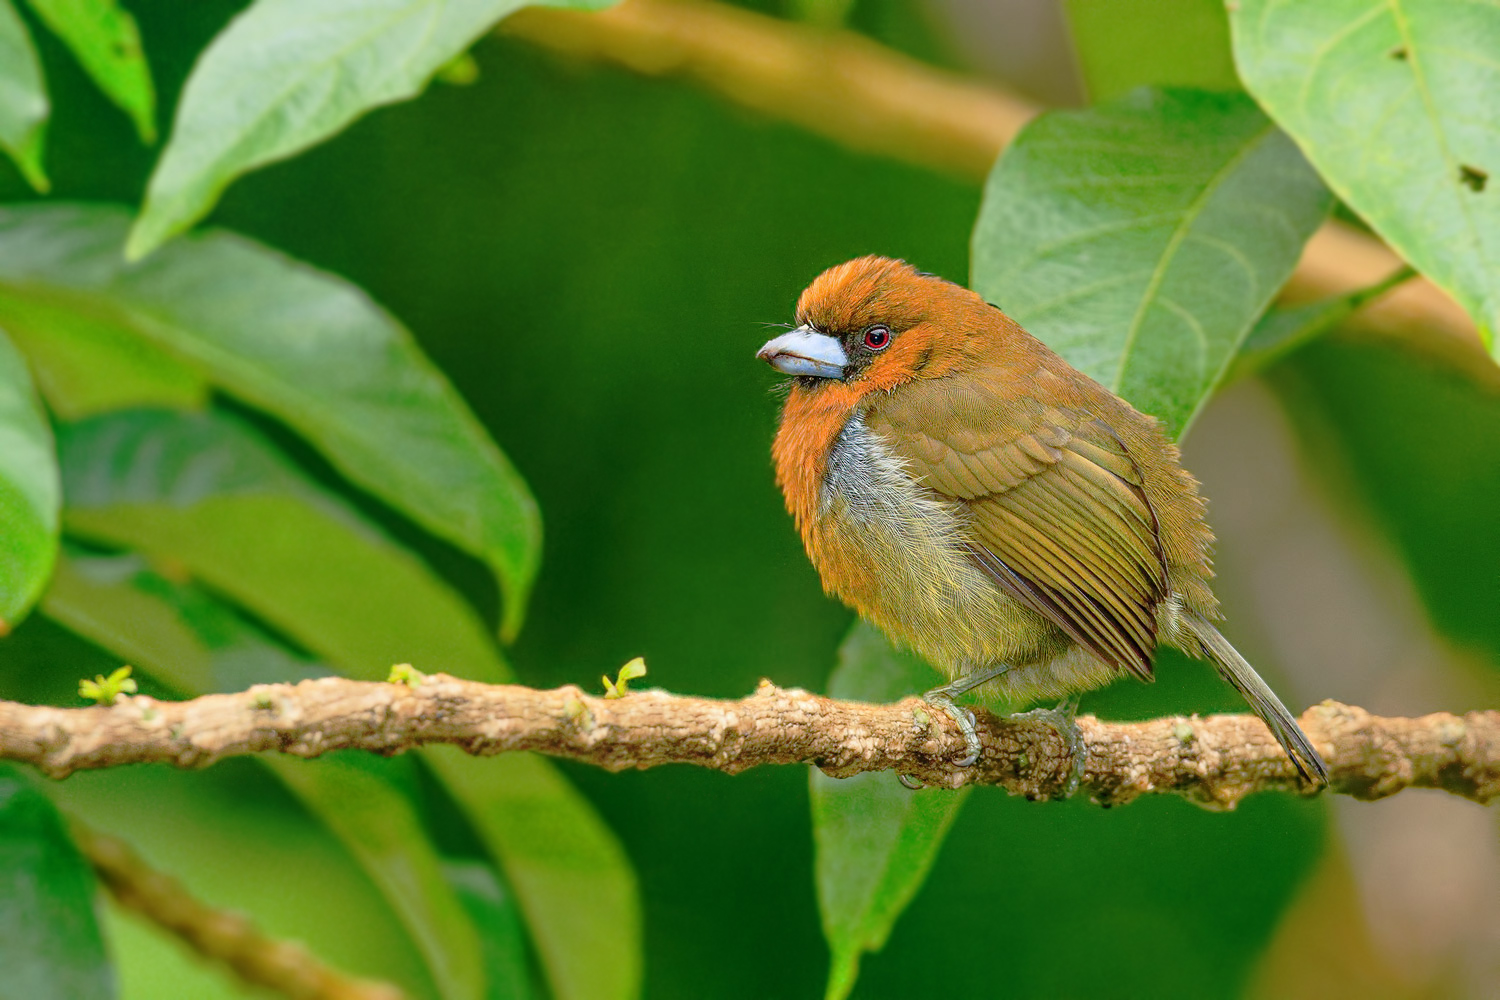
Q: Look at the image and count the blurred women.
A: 0